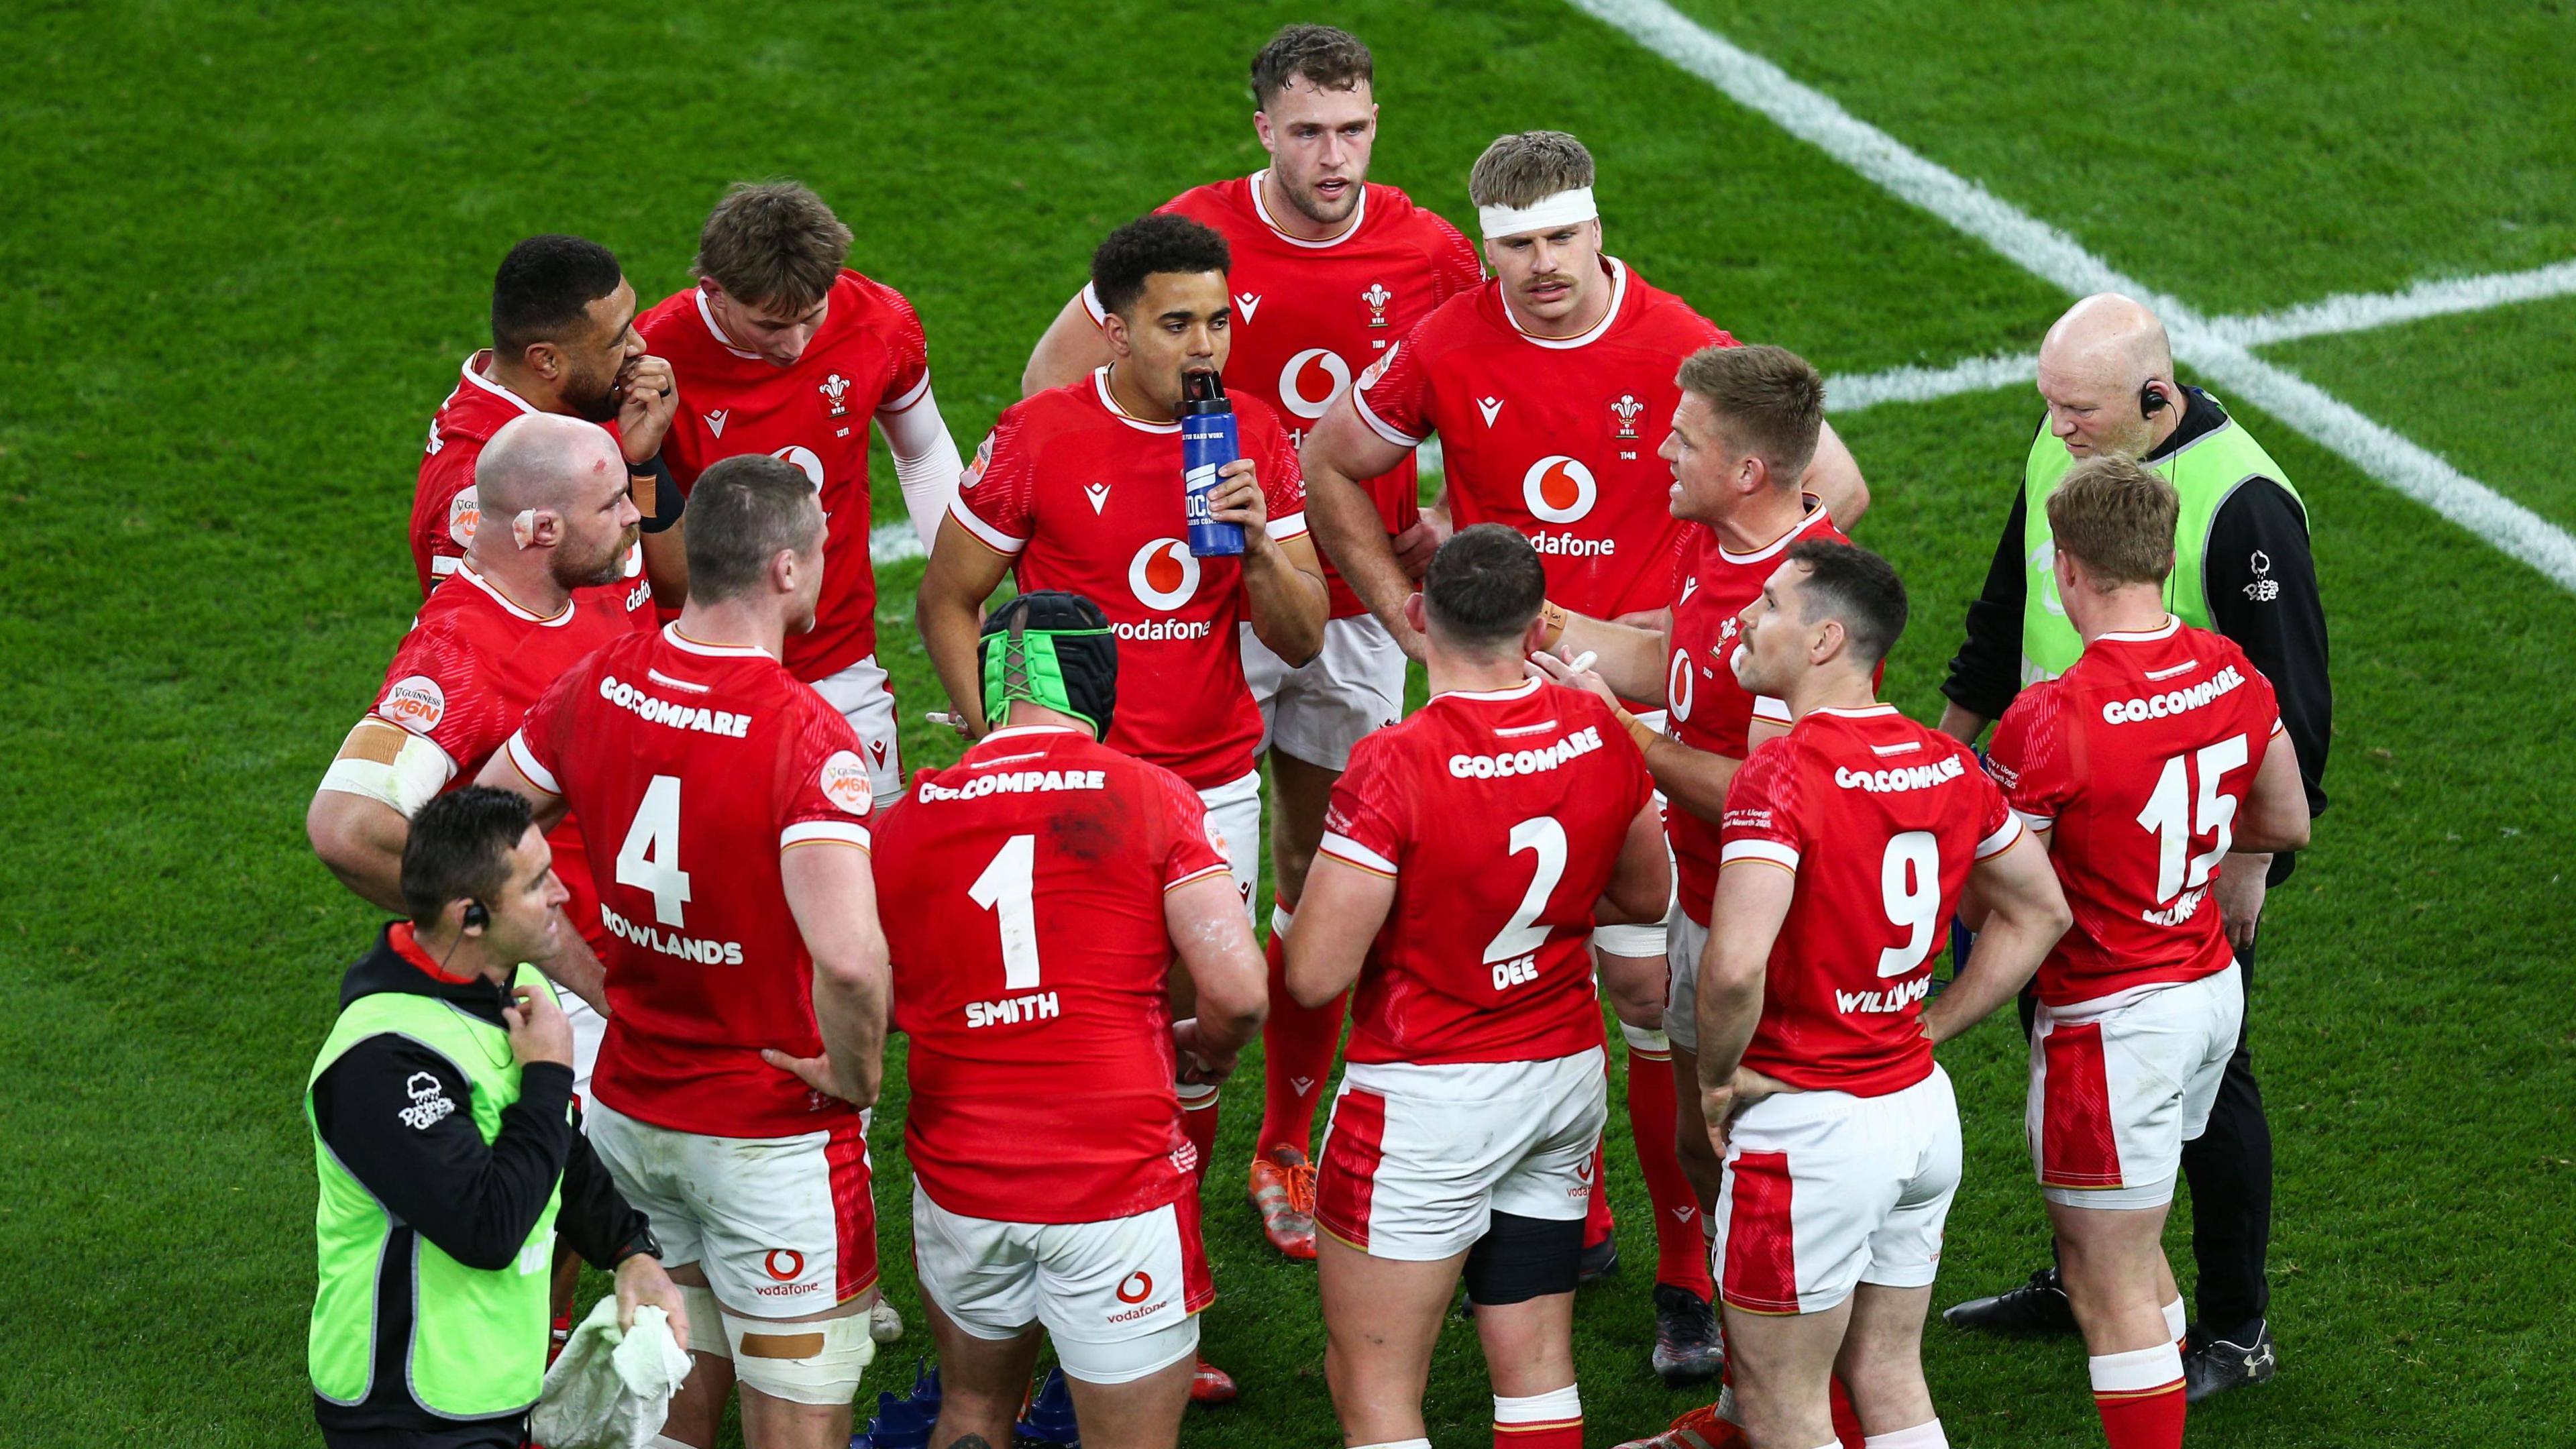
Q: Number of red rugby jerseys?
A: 12